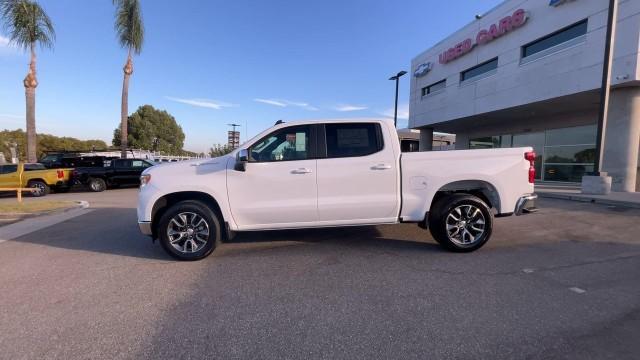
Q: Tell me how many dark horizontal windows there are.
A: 3